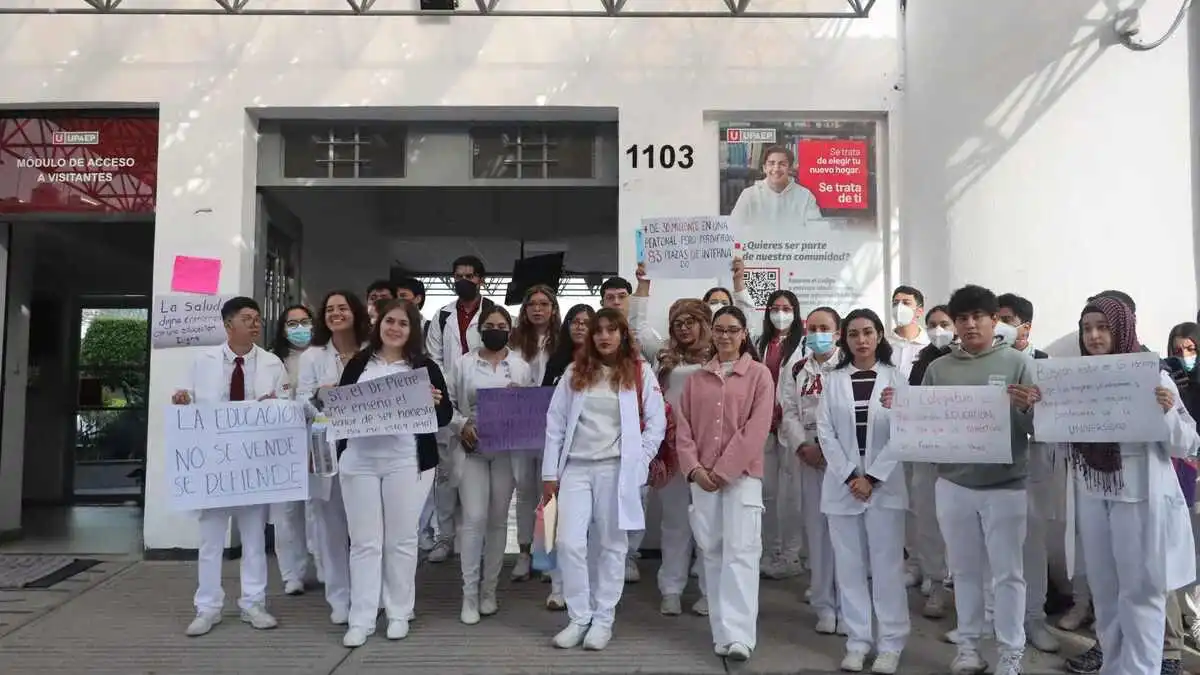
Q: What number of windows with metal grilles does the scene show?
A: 2